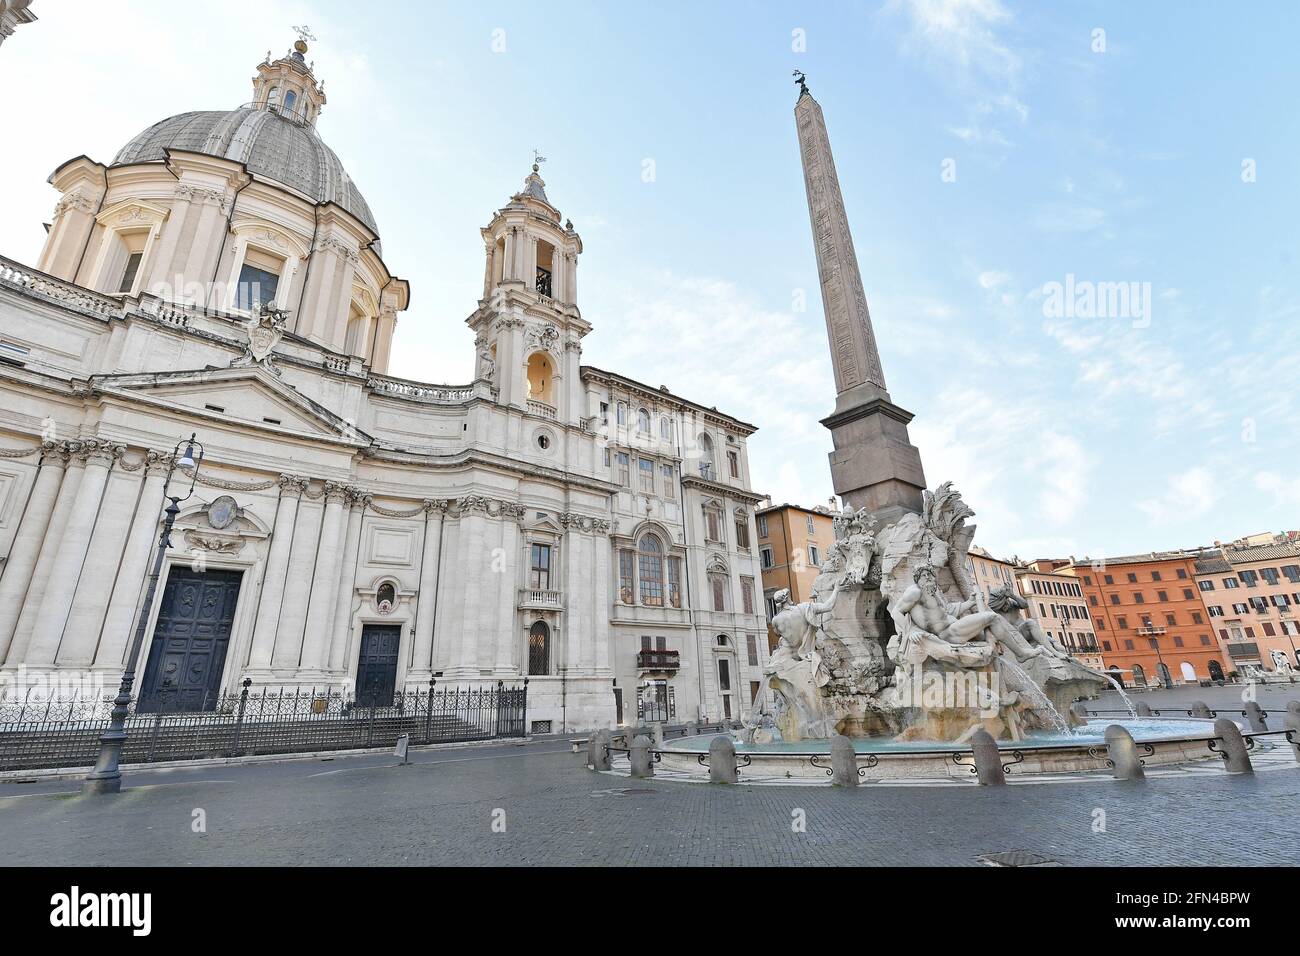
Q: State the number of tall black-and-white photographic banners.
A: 0